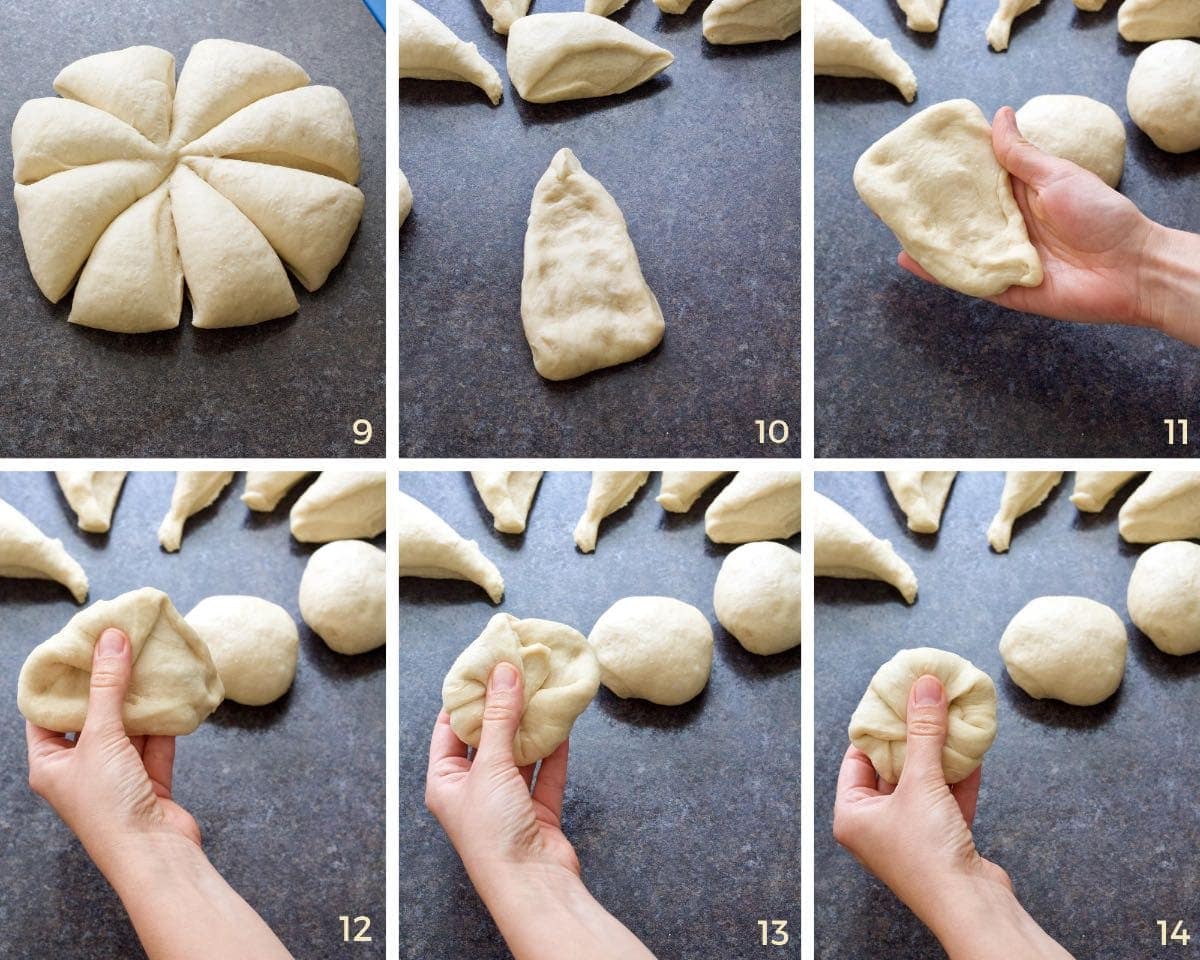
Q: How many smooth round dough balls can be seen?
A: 8